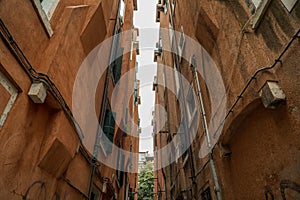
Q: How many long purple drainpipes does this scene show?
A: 0